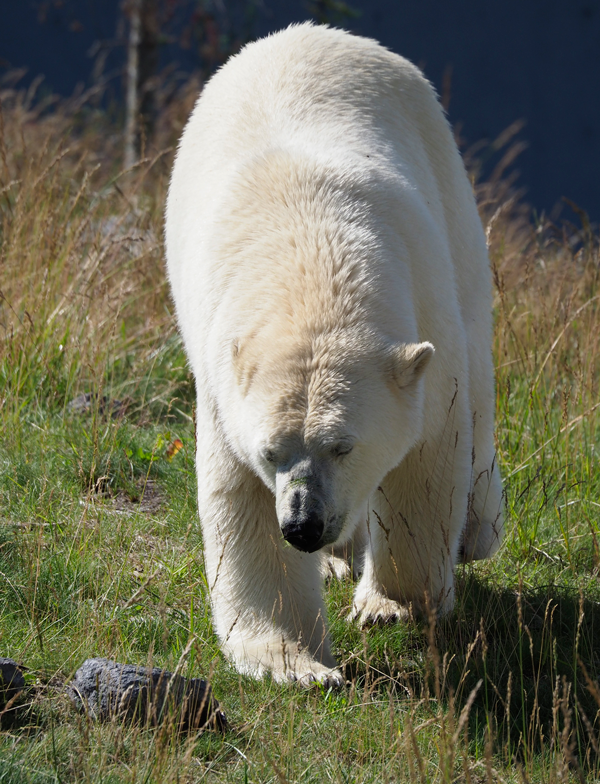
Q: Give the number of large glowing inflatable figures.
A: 0